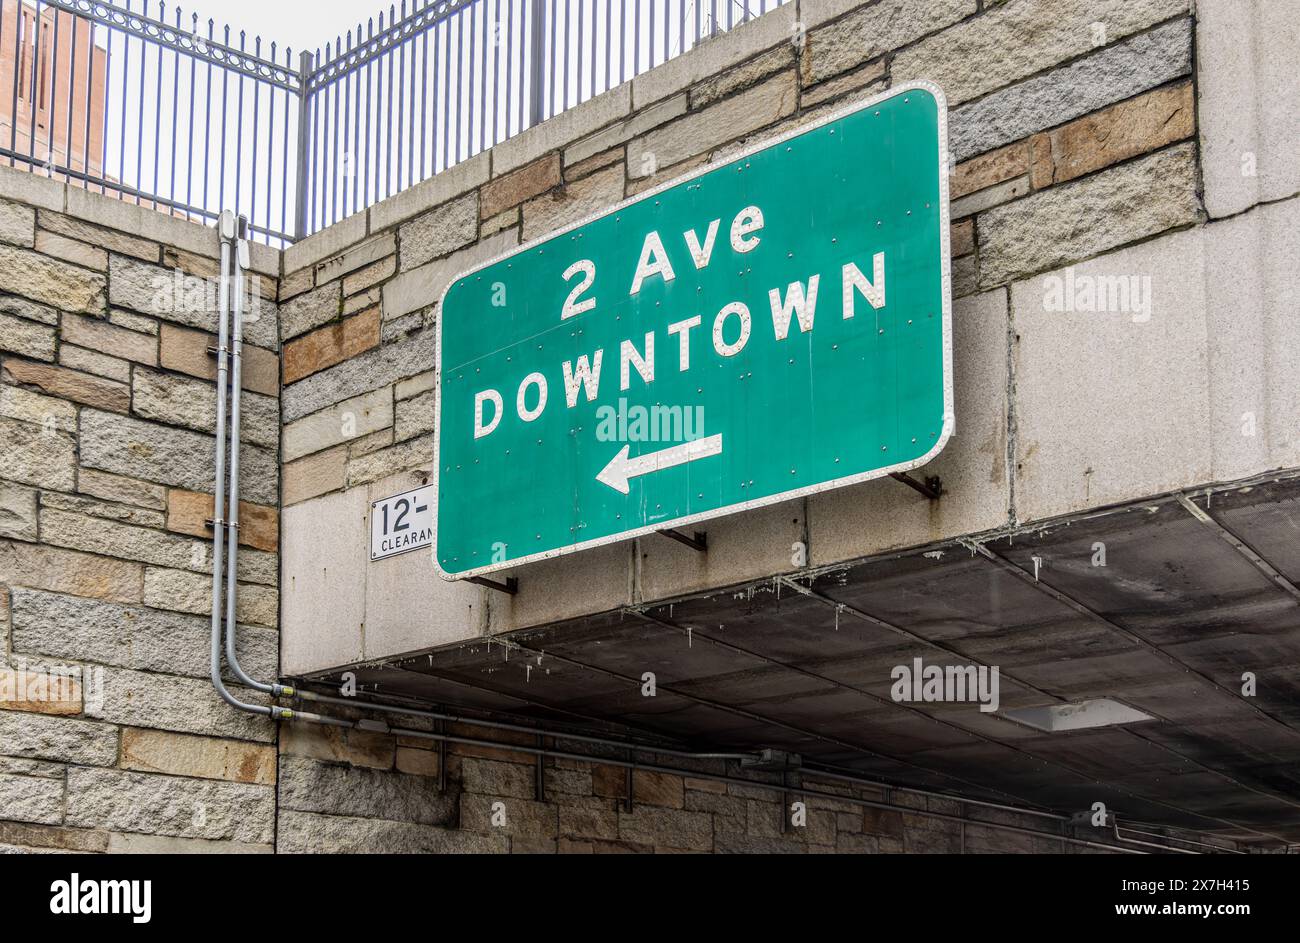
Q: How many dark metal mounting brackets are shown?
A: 3